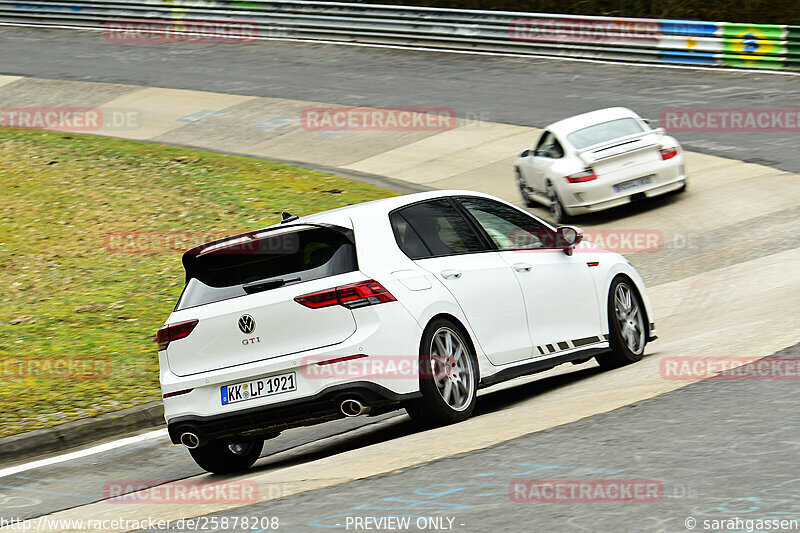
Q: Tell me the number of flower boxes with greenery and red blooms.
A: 0